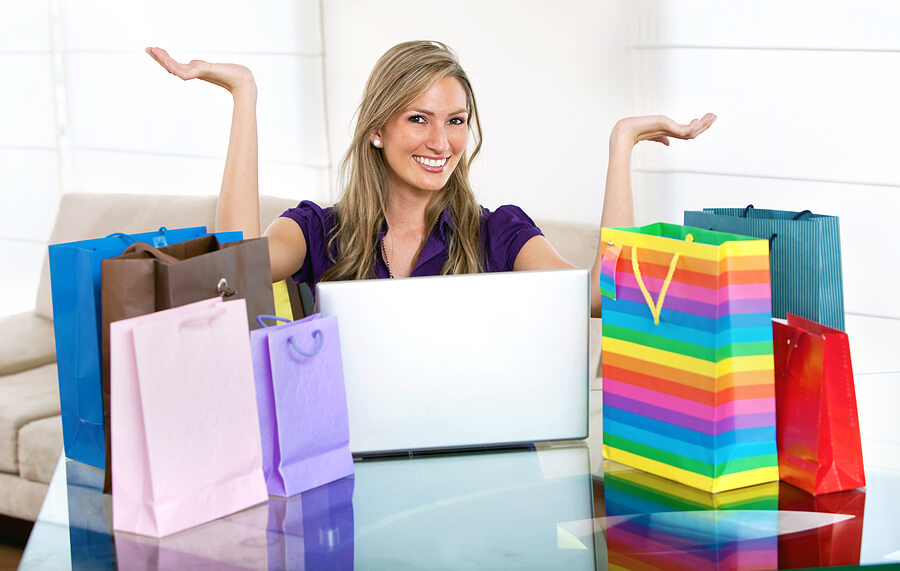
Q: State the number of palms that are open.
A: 2